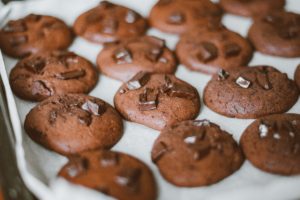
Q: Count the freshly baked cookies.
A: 15